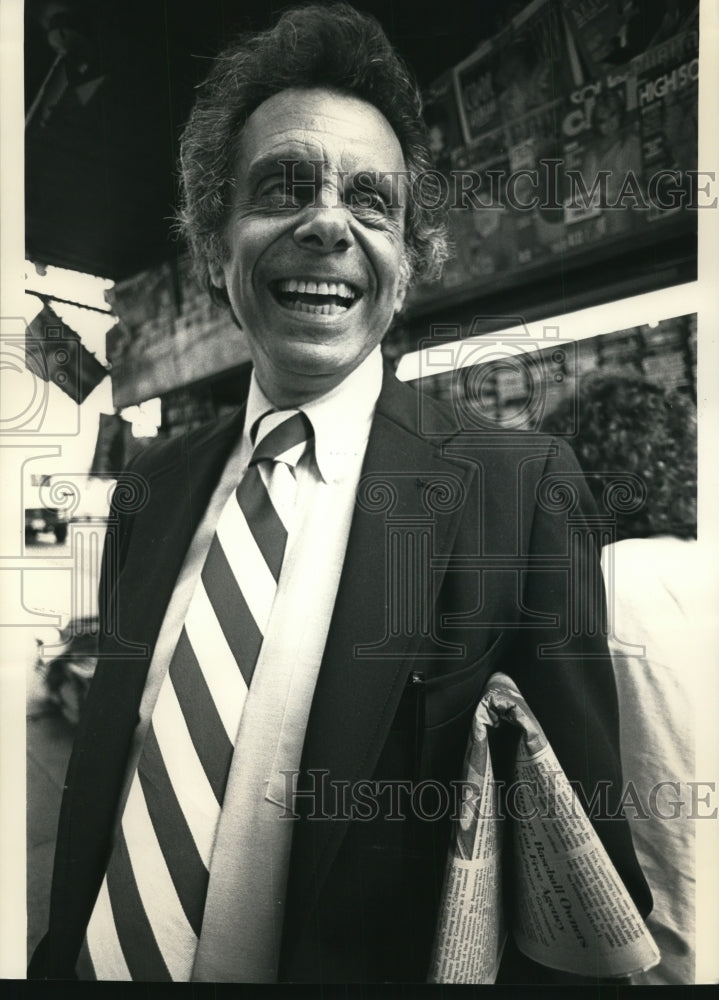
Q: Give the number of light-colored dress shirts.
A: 1